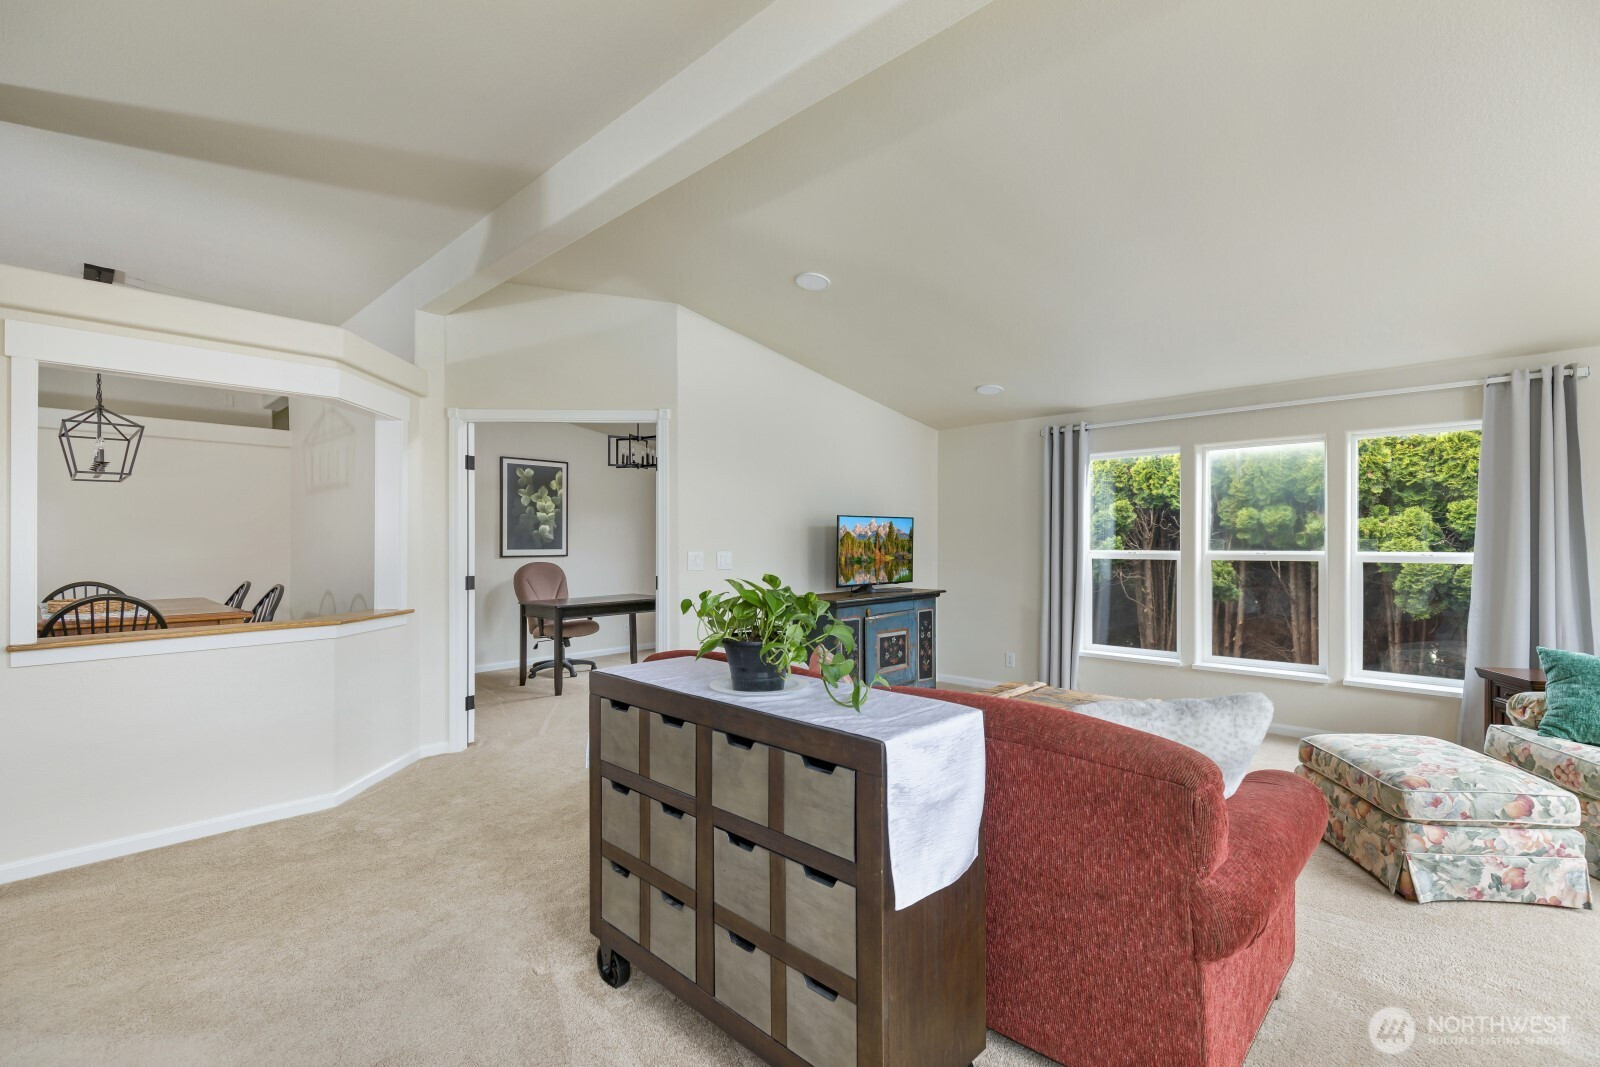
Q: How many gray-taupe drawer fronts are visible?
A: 12